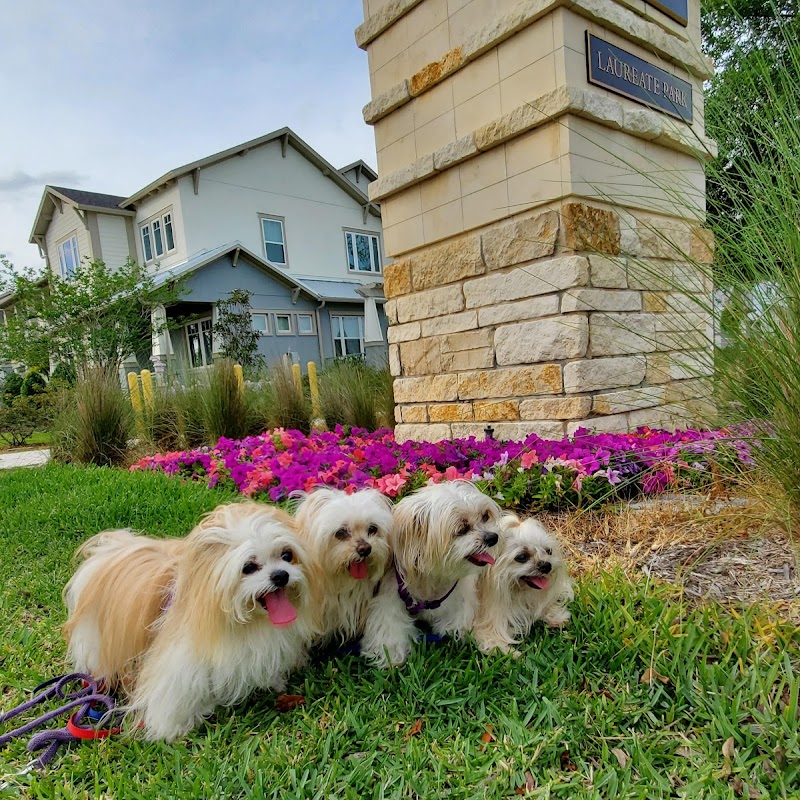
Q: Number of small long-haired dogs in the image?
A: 4